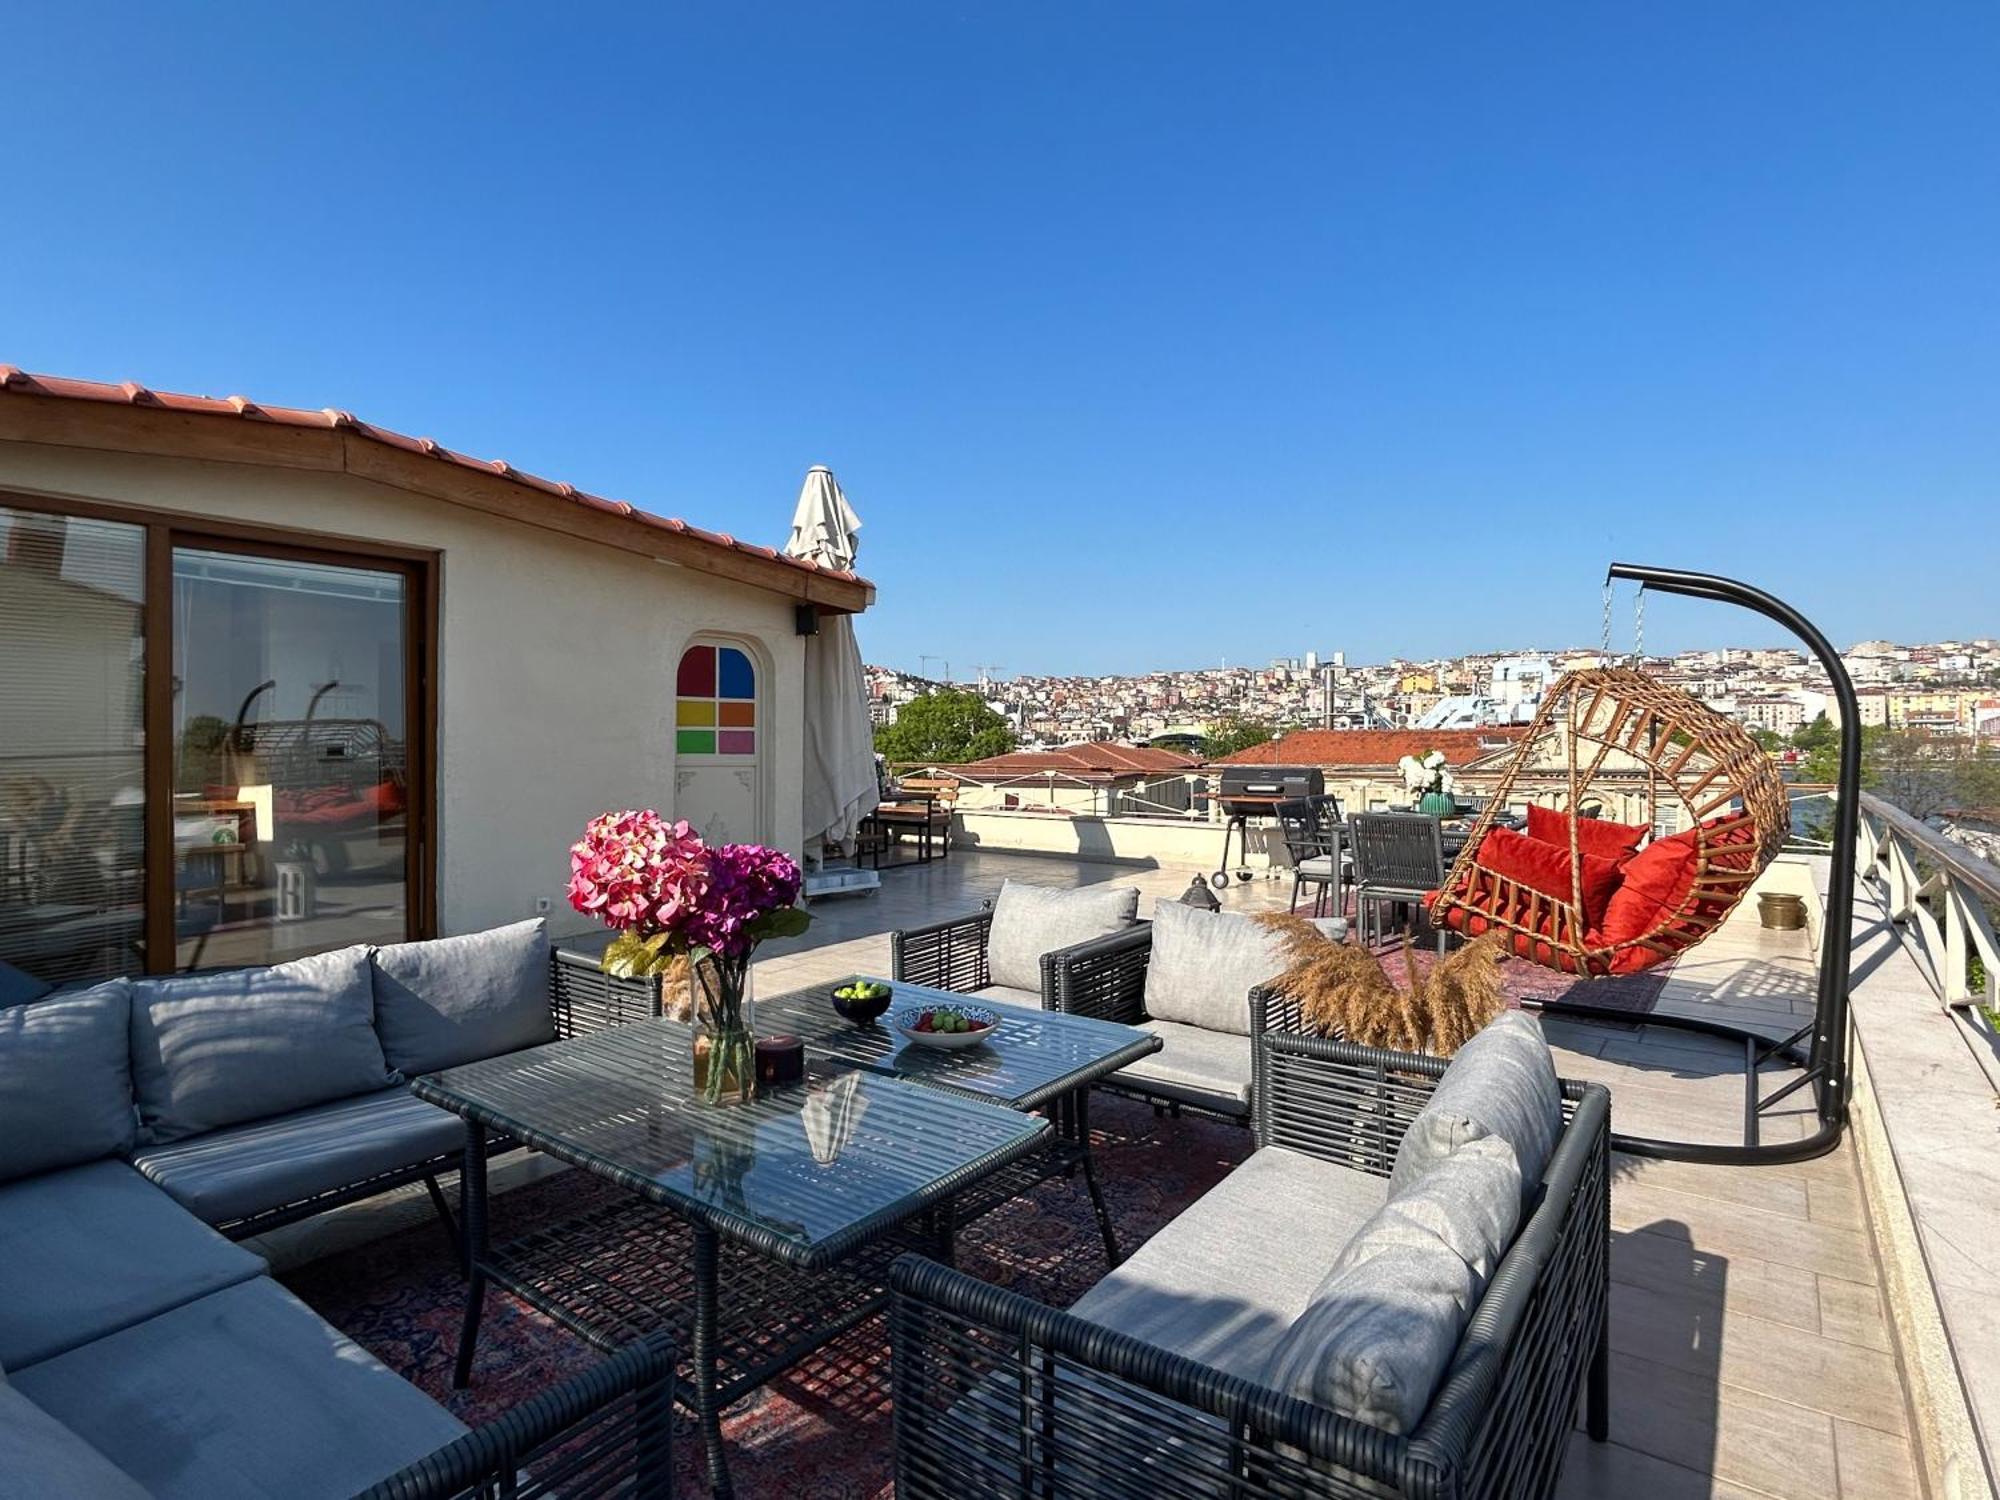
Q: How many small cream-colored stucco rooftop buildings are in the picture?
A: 1